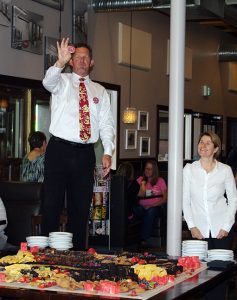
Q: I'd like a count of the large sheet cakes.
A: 1